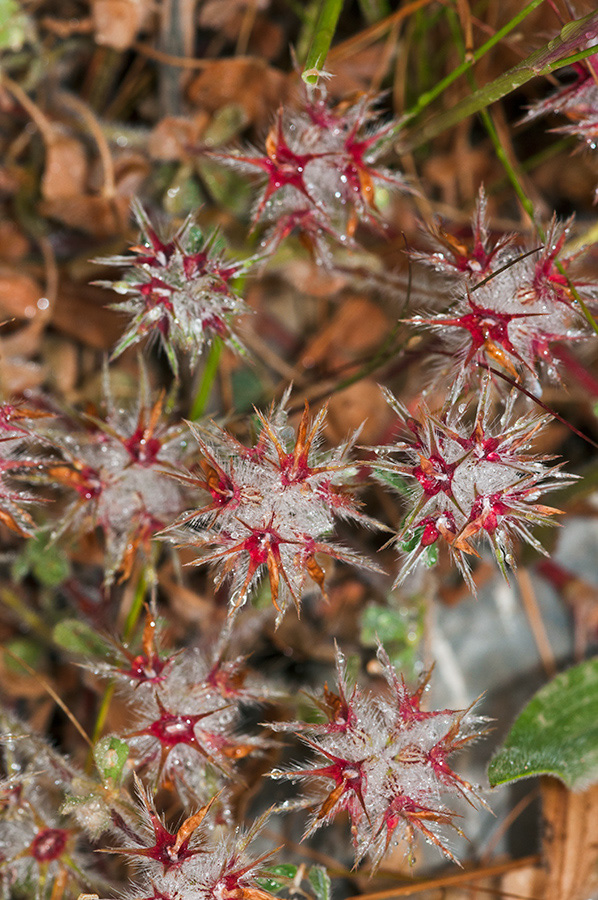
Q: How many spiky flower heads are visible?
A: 12